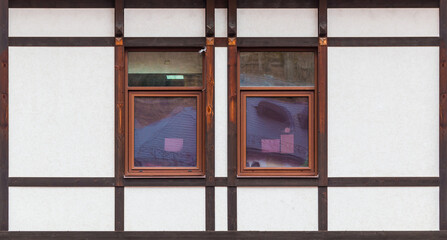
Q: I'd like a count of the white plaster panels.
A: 13